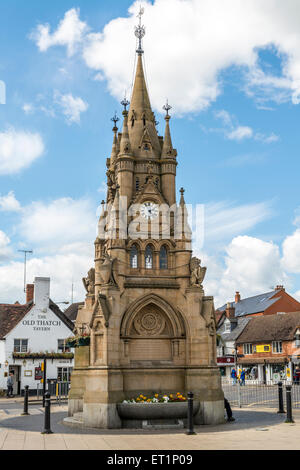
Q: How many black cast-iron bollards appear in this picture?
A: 5